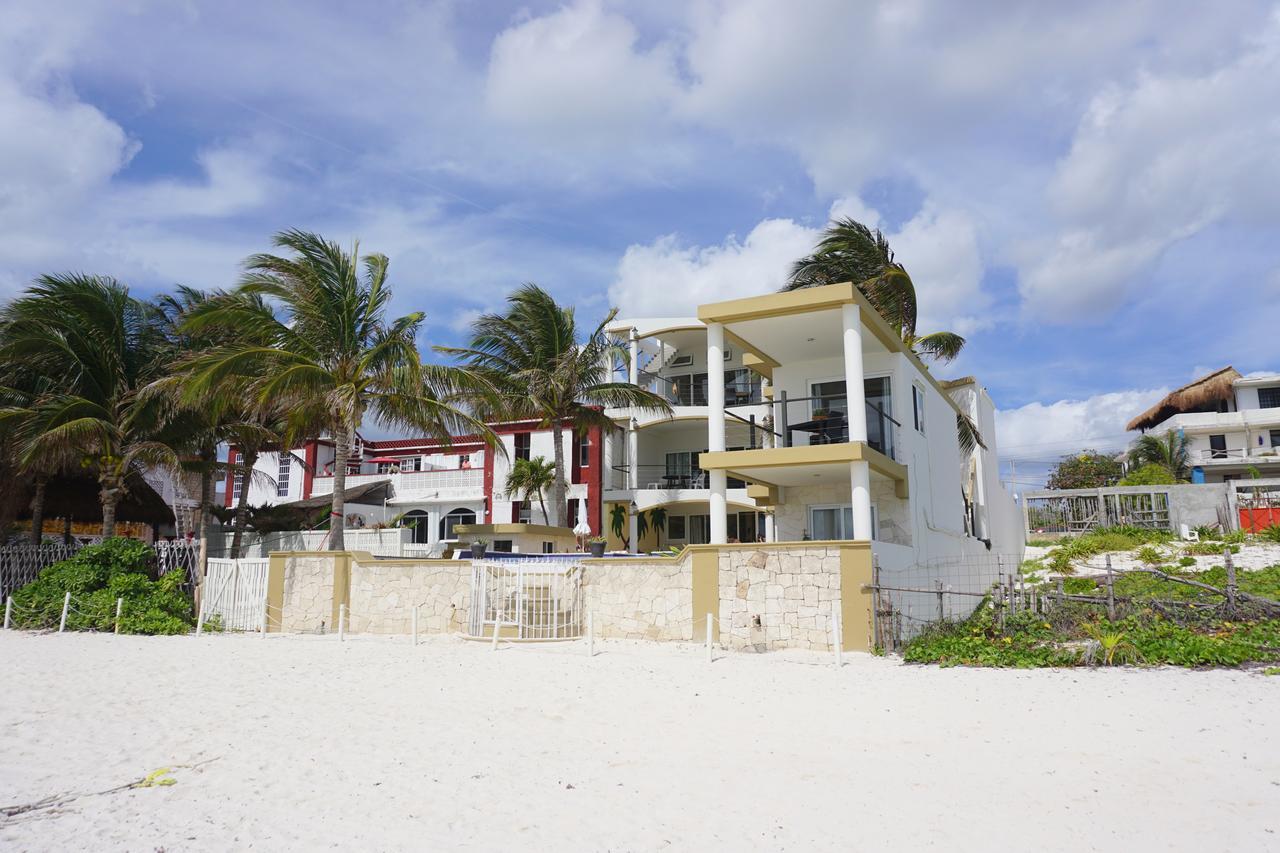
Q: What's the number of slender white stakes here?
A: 11